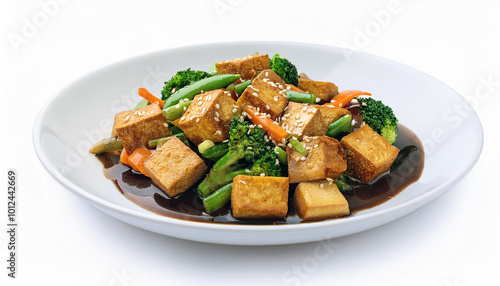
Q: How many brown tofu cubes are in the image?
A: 12